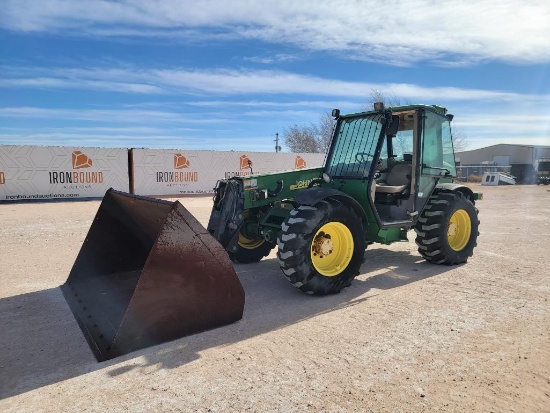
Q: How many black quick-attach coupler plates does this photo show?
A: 1